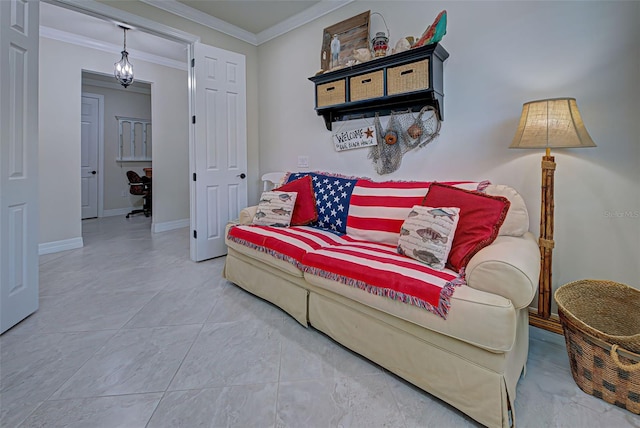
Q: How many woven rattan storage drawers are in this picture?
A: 3